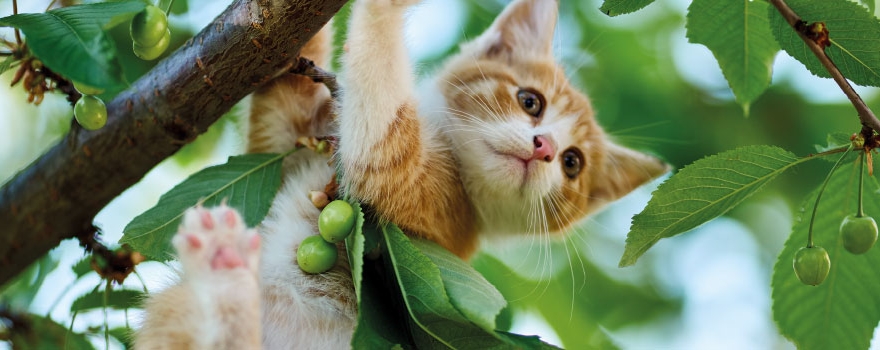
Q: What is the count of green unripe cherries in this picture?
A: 8